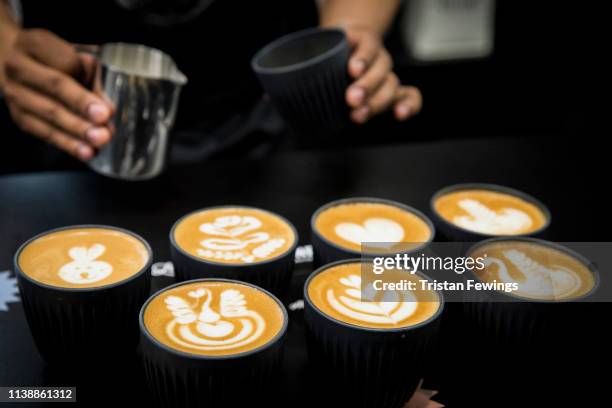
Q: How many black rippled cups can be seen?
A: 8